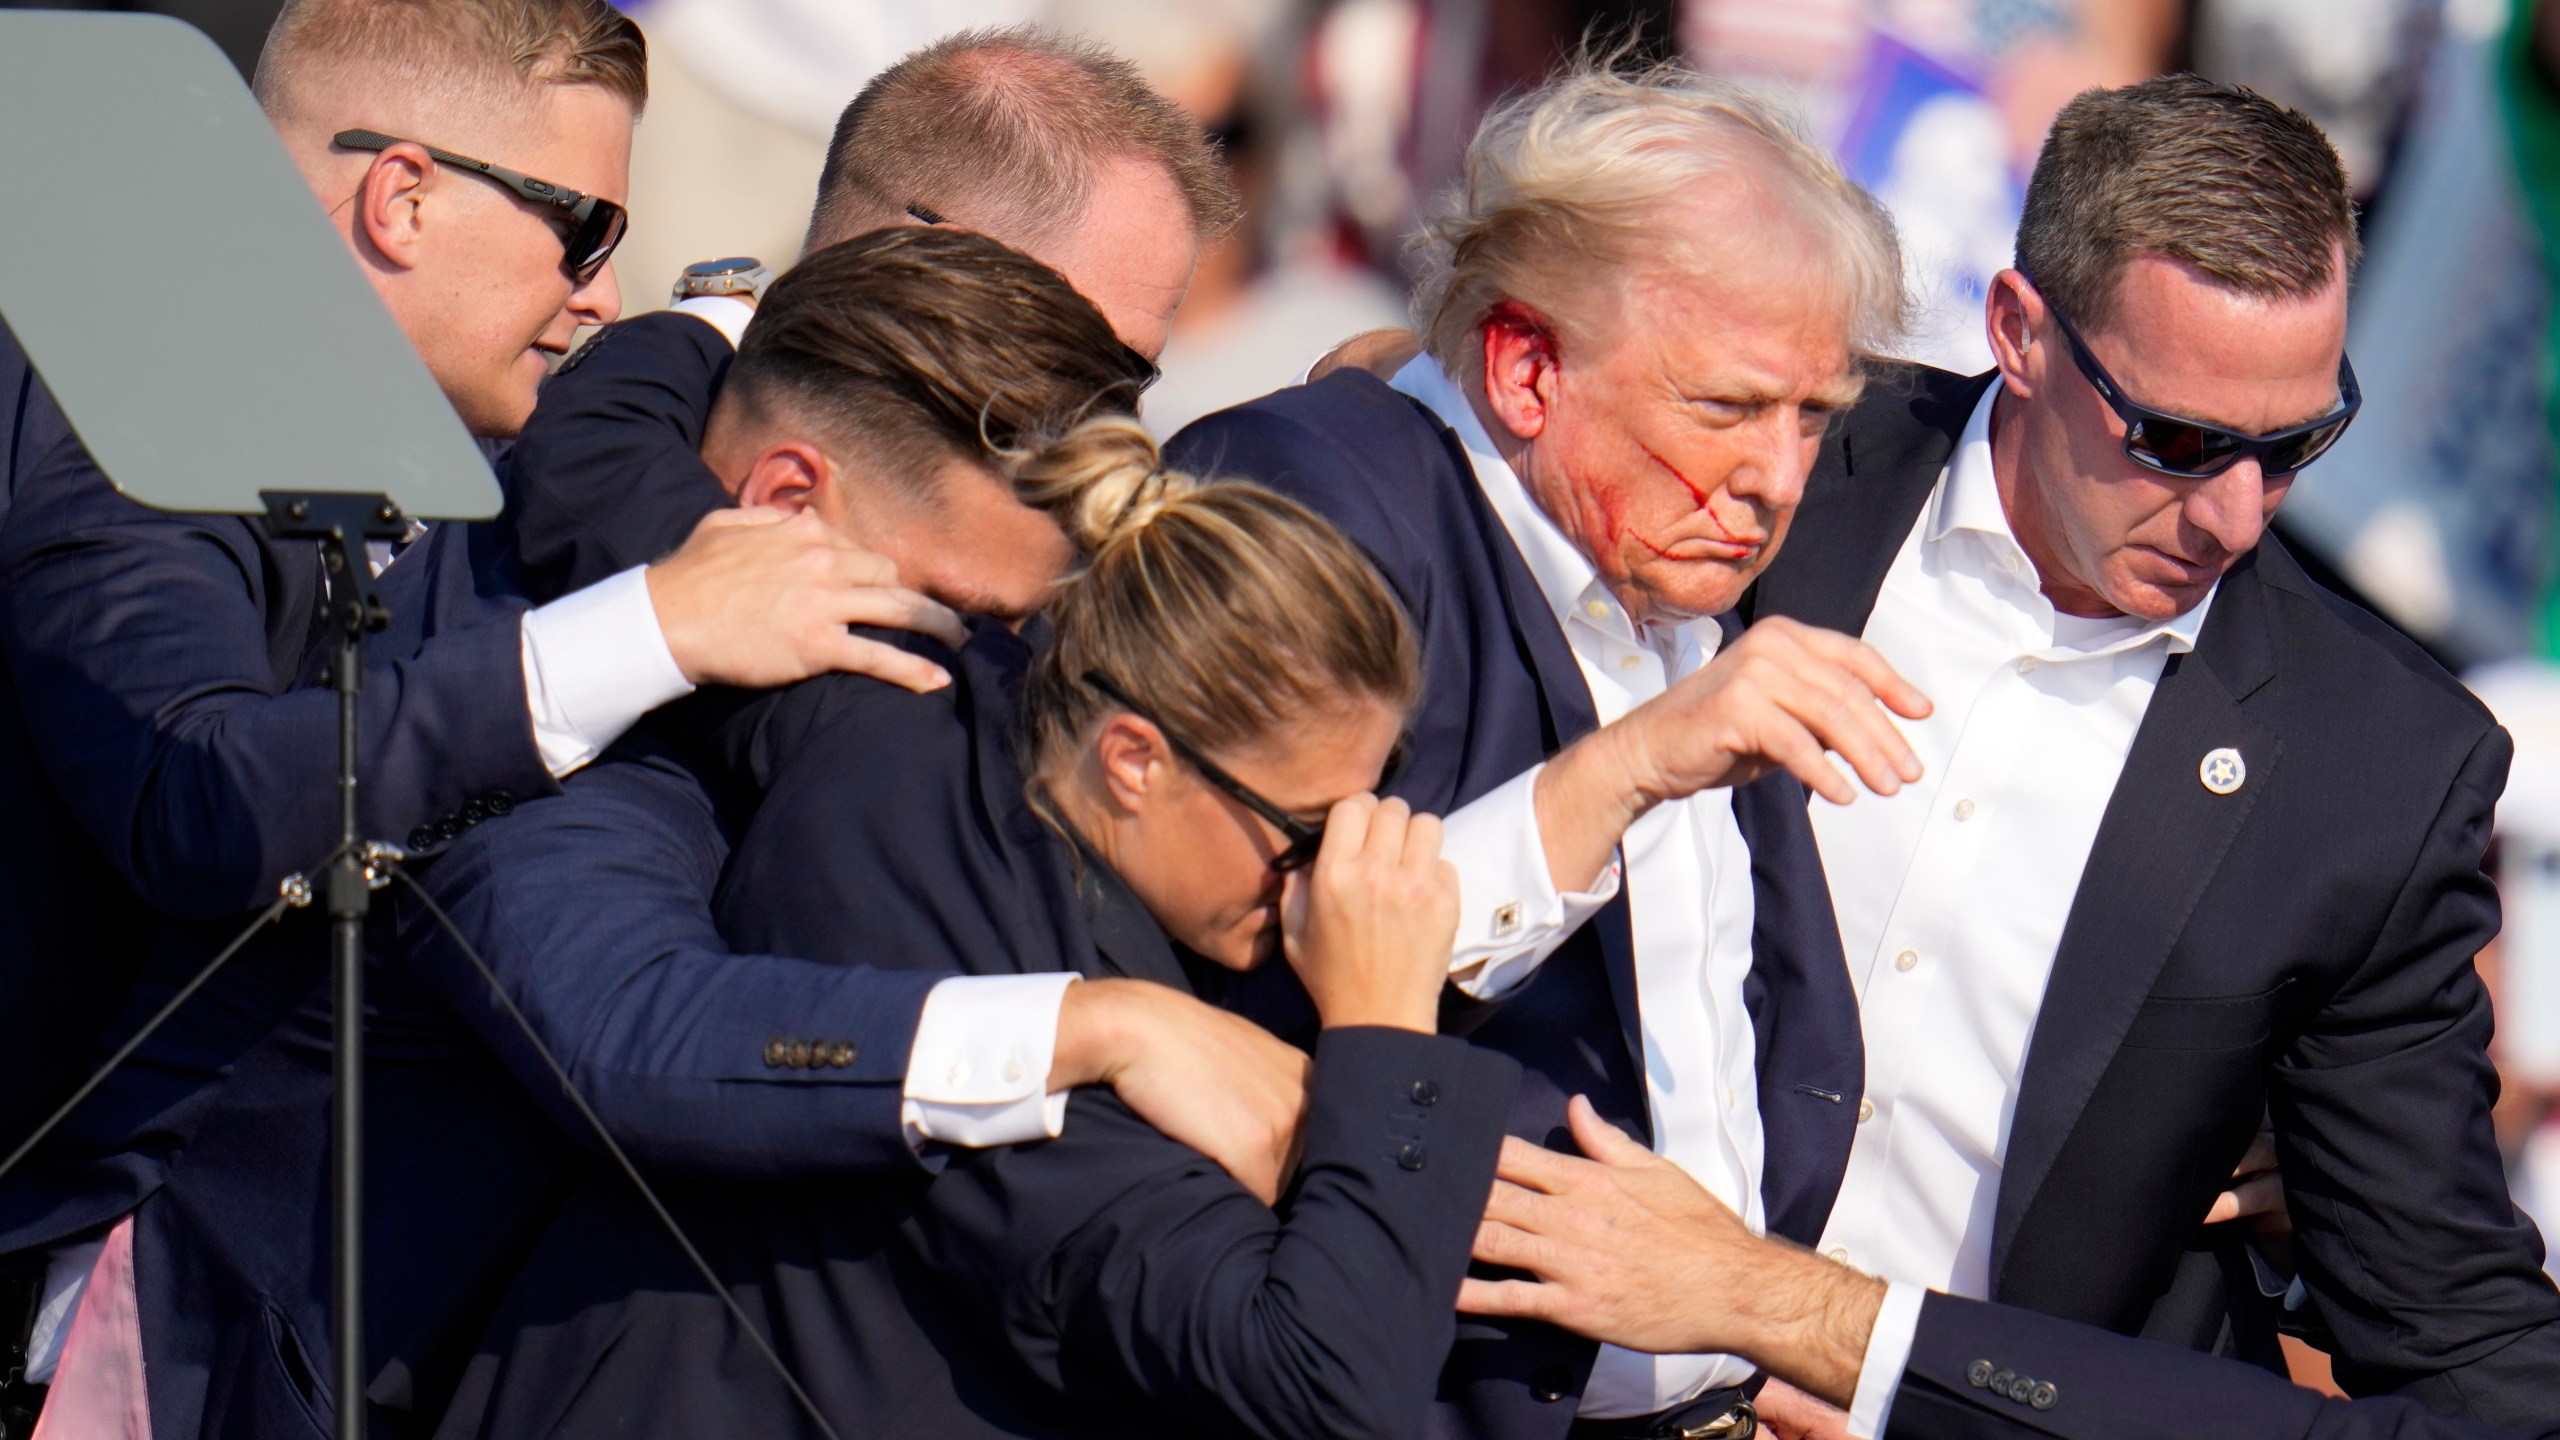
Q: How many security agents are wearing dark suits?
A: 5